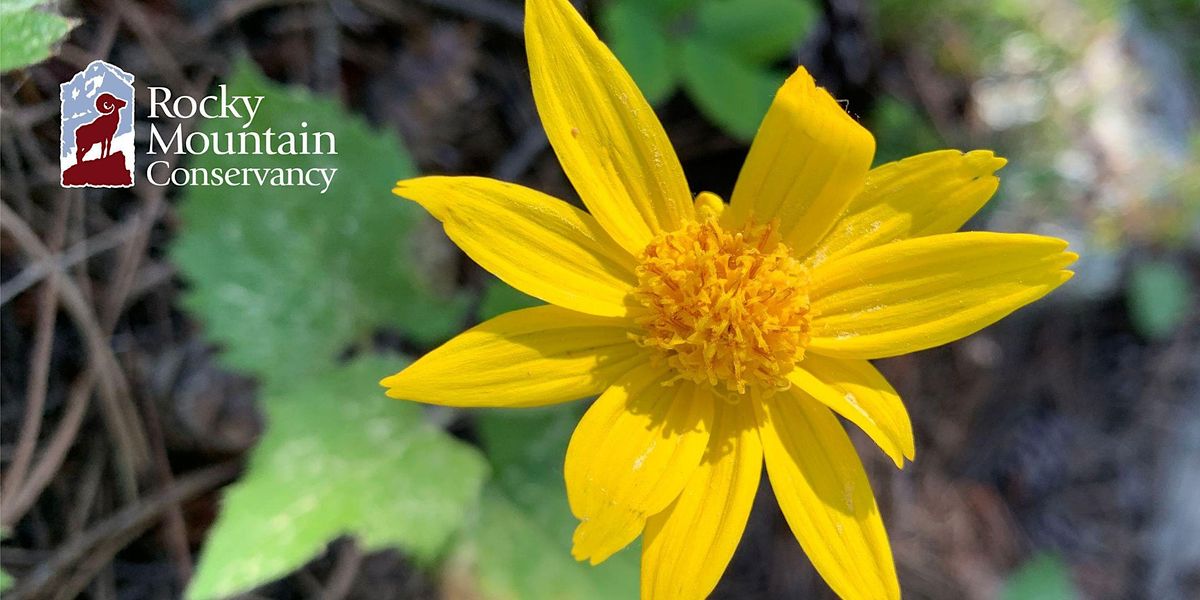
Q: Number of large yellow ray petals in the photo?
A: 10